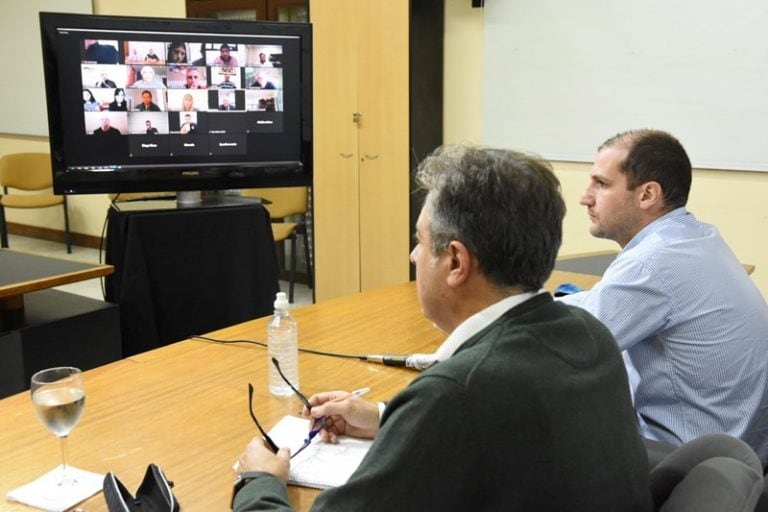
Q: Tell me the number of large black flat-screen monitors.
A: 1